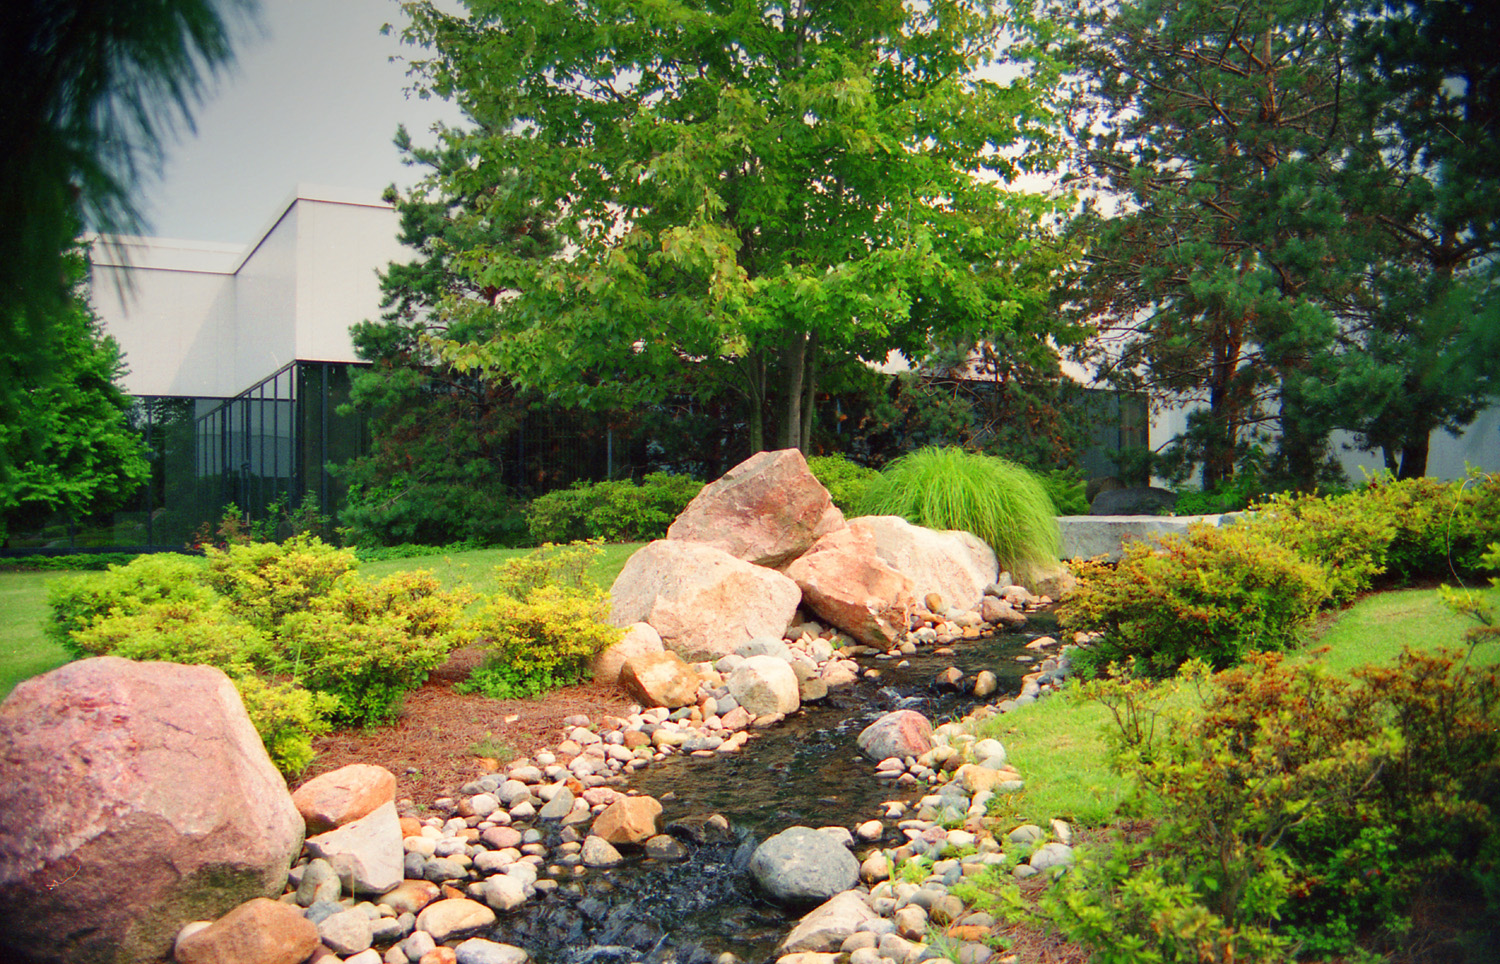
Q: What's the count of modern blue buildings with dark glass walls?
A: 0